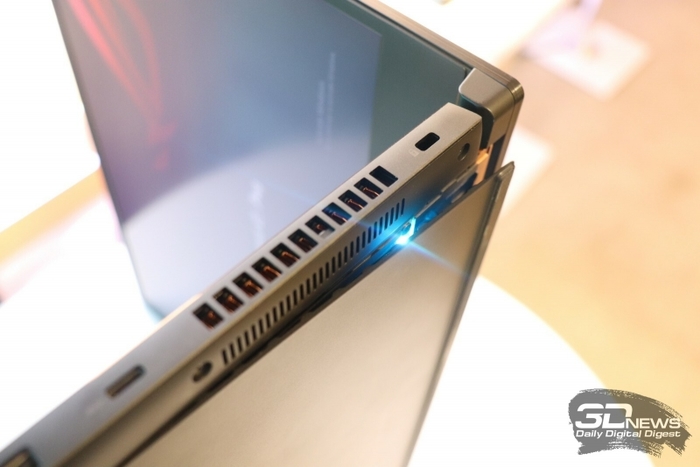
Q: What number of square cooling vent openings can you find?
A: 11